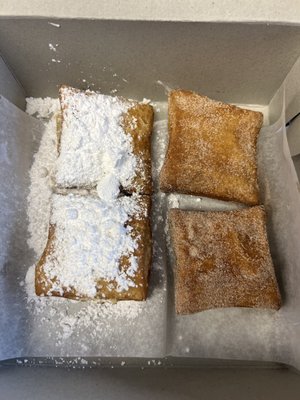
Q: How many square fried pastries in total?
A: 4